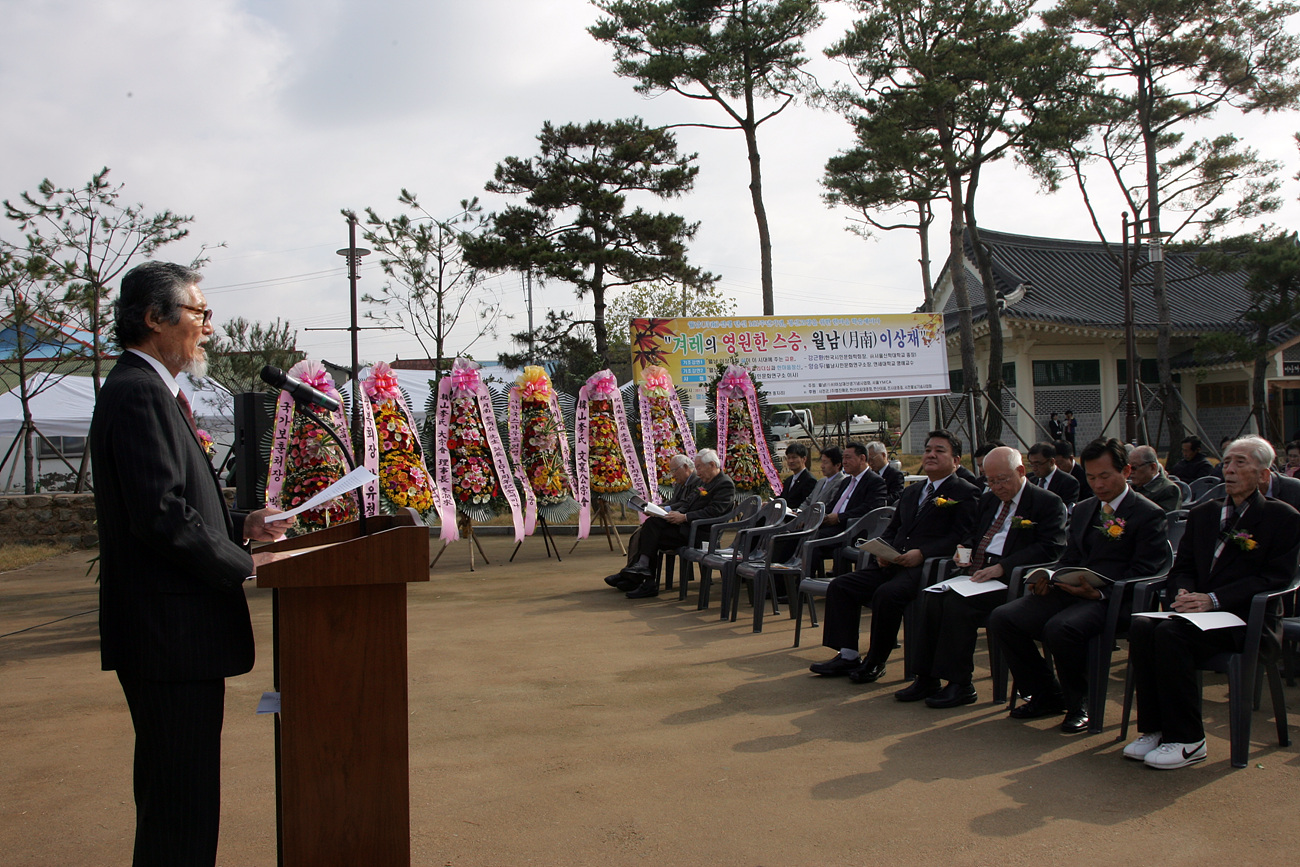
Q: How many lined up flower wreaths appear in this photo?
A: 7